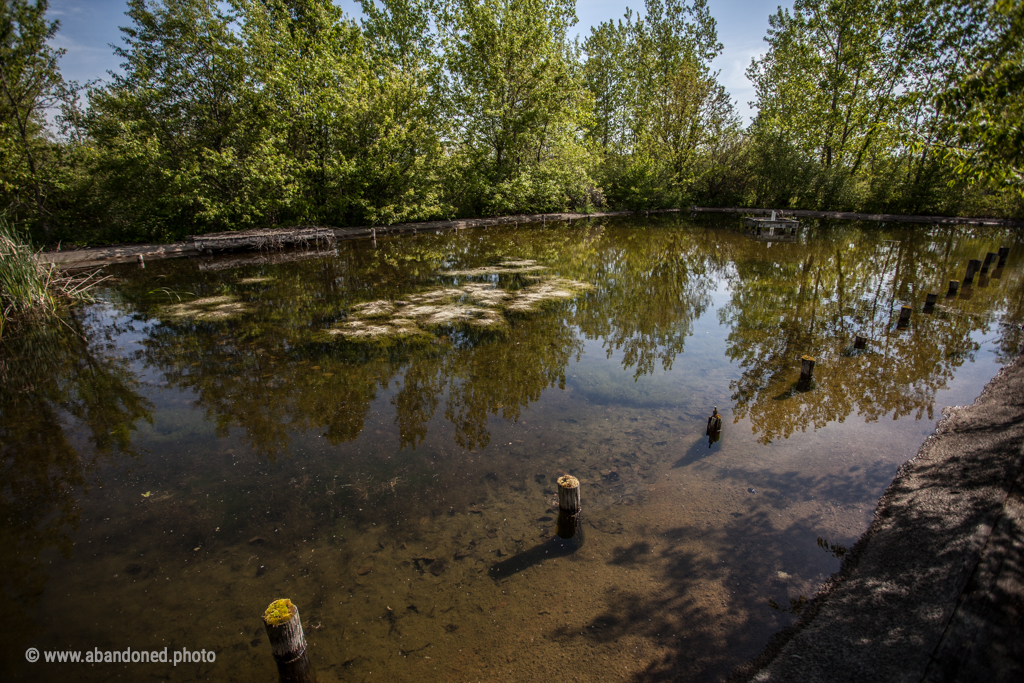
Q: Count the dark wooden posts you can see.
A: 11